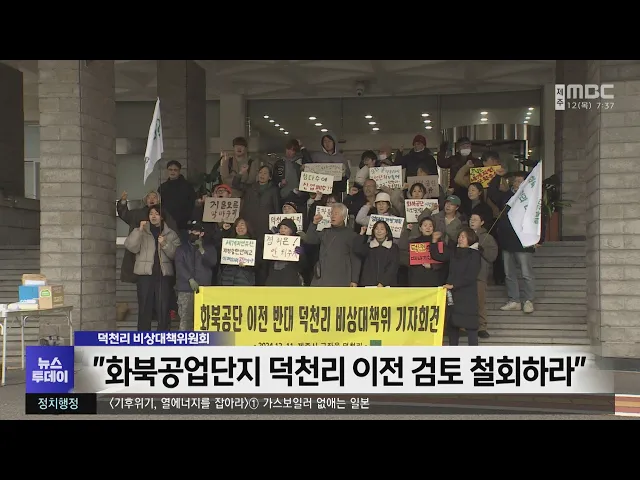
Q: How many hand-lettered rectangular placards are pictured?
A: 13